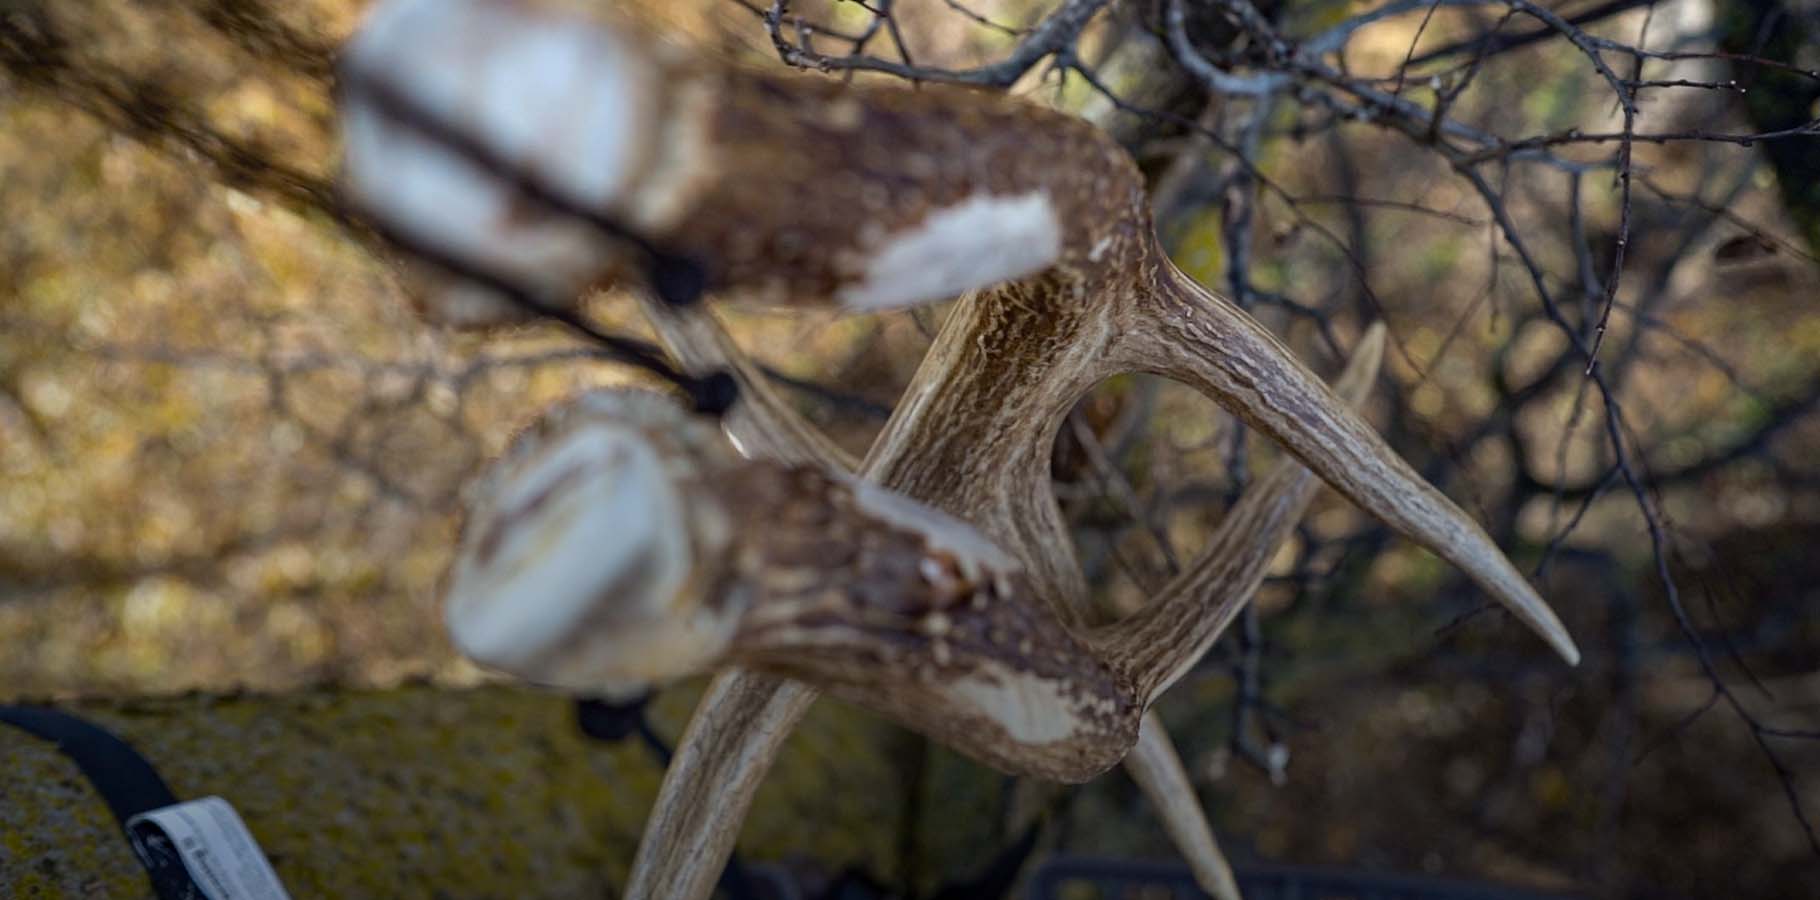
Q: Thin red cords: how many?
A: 0